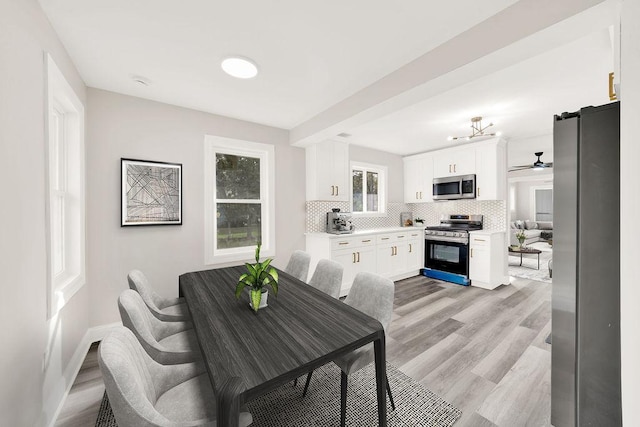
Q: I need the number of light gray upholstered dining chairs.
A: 6